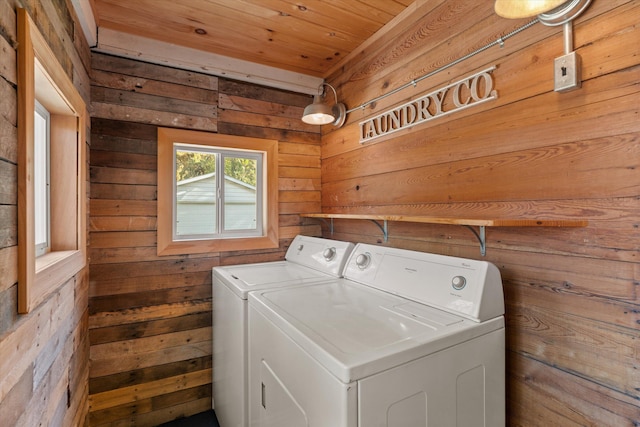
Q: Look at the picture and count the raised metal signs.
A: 1